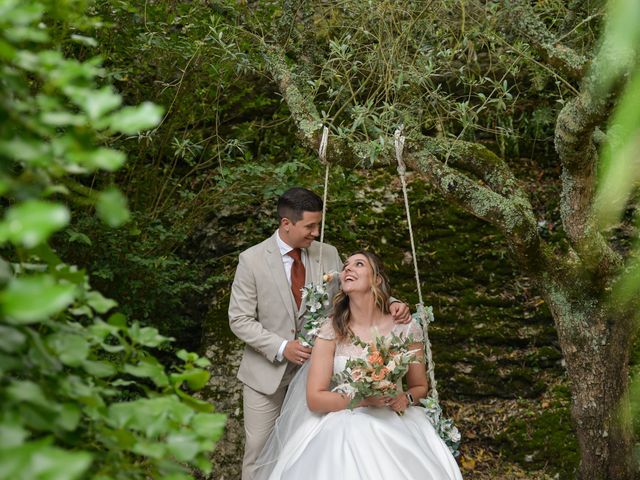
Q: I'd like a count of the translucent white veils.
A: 1